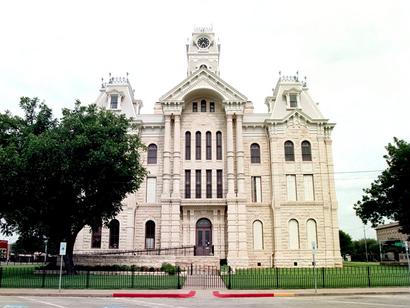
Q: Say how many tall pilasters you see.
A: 4